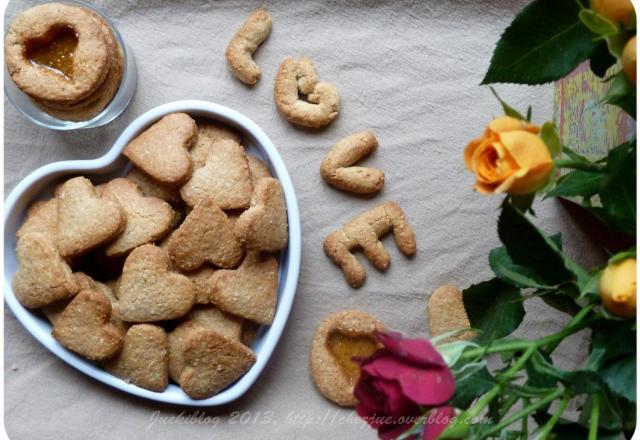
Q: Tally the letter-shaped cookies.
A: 4